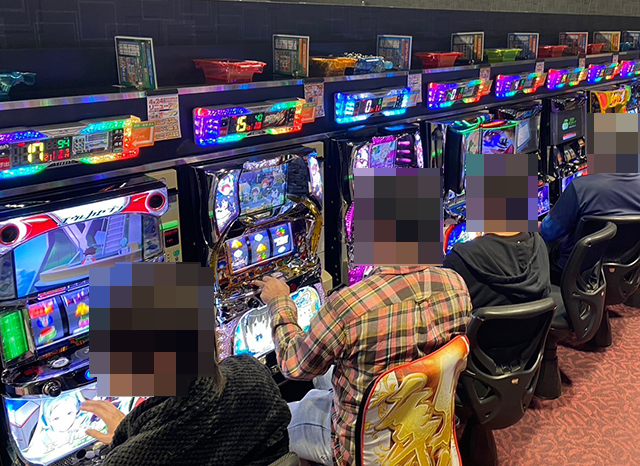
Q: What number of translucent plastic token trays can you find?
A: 9